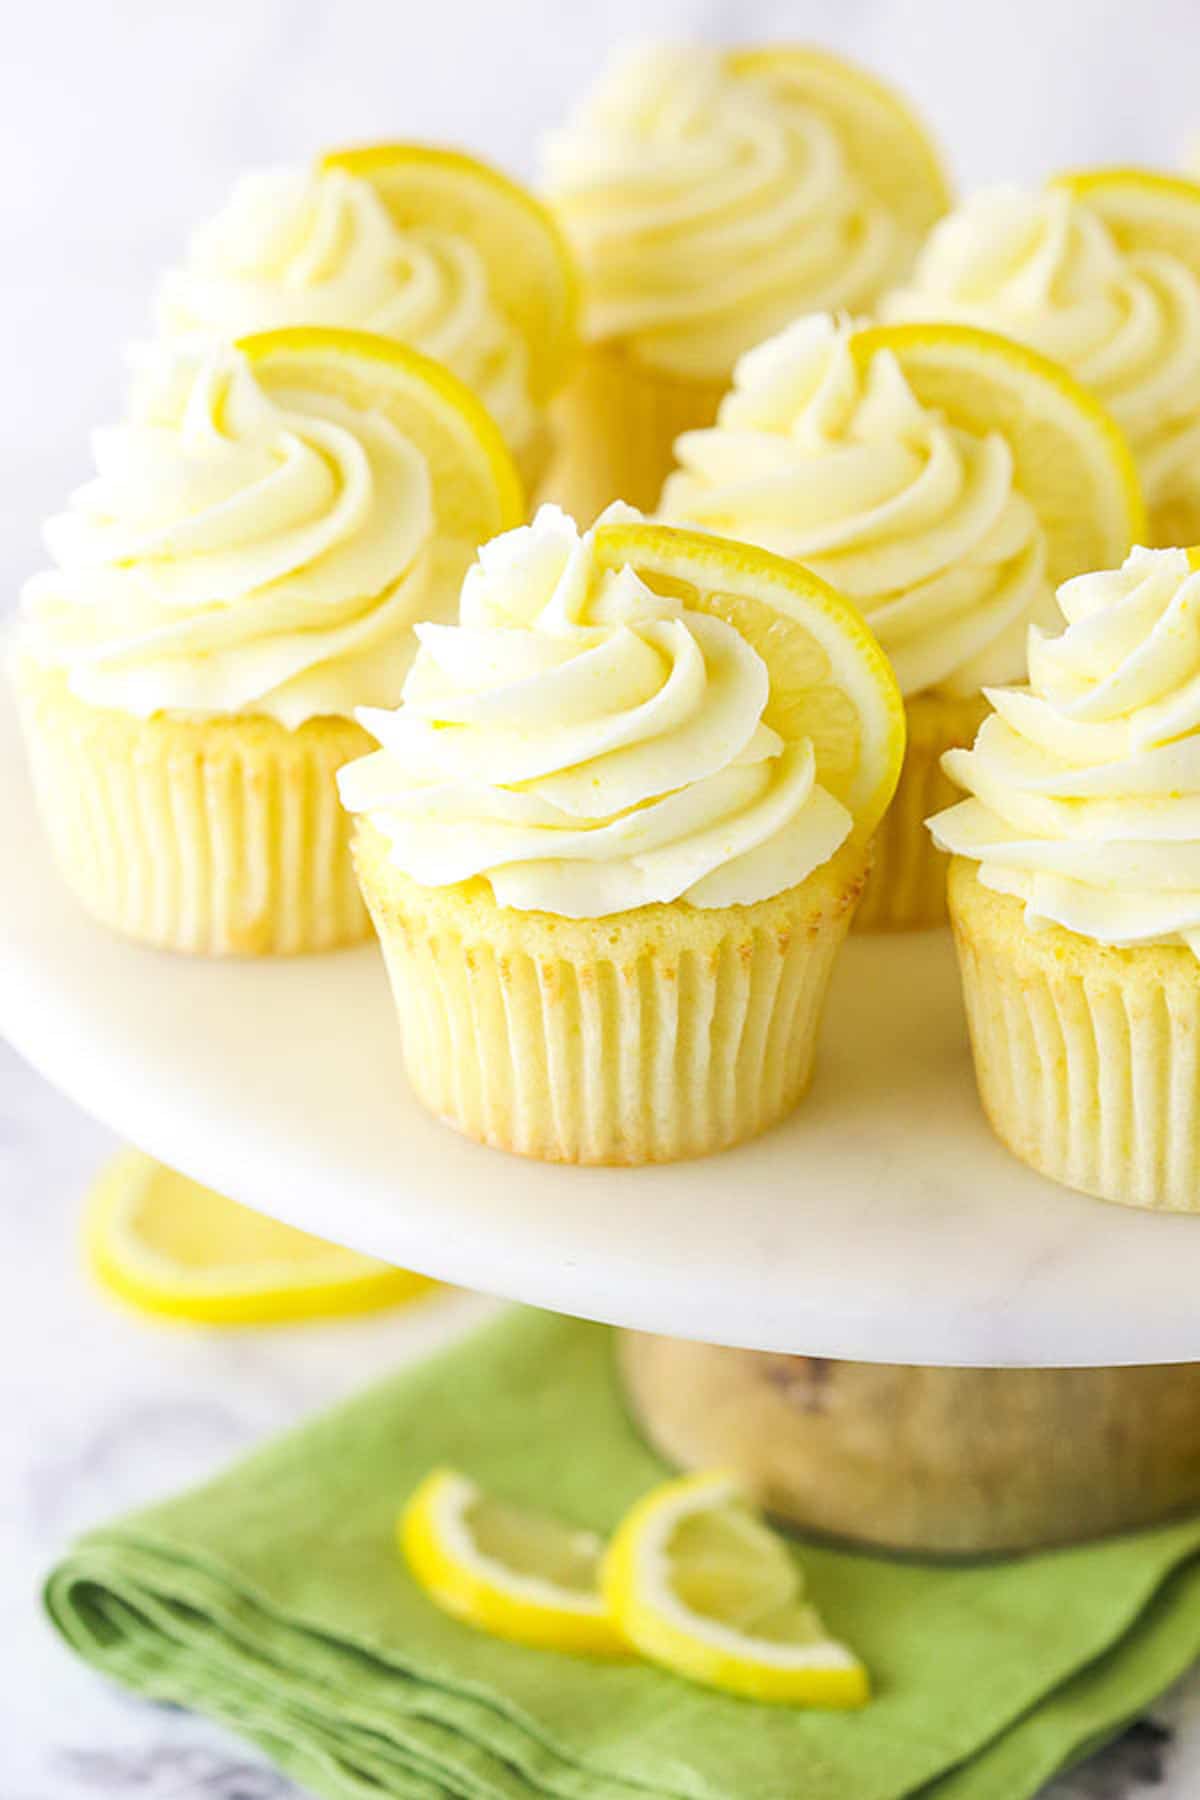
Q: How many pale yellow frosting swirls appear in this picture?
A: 7